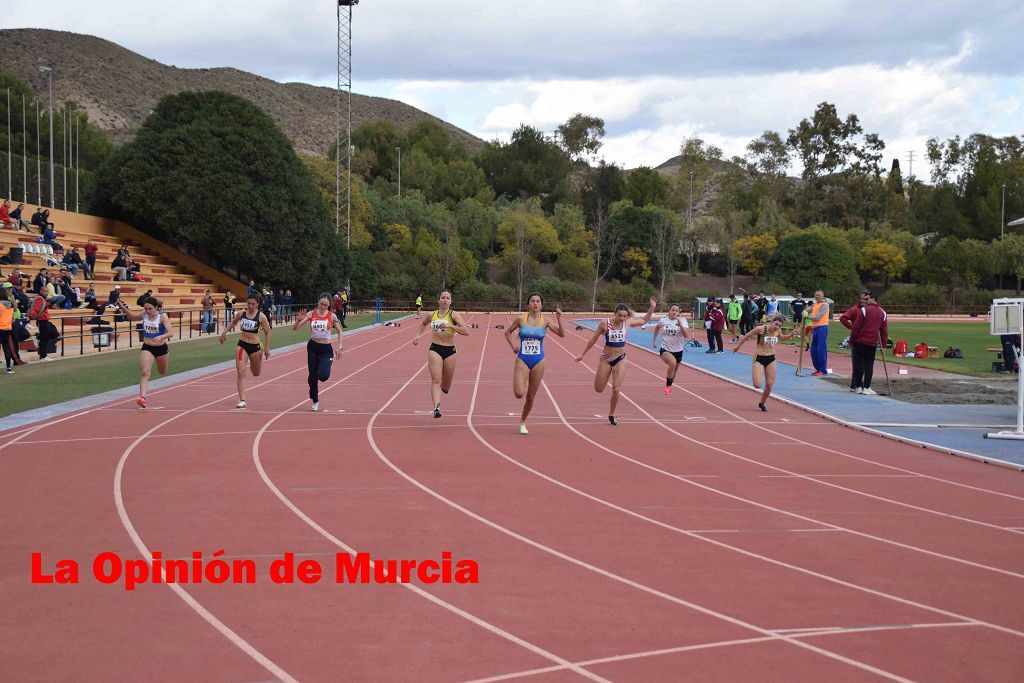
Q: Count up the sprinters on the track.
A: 8